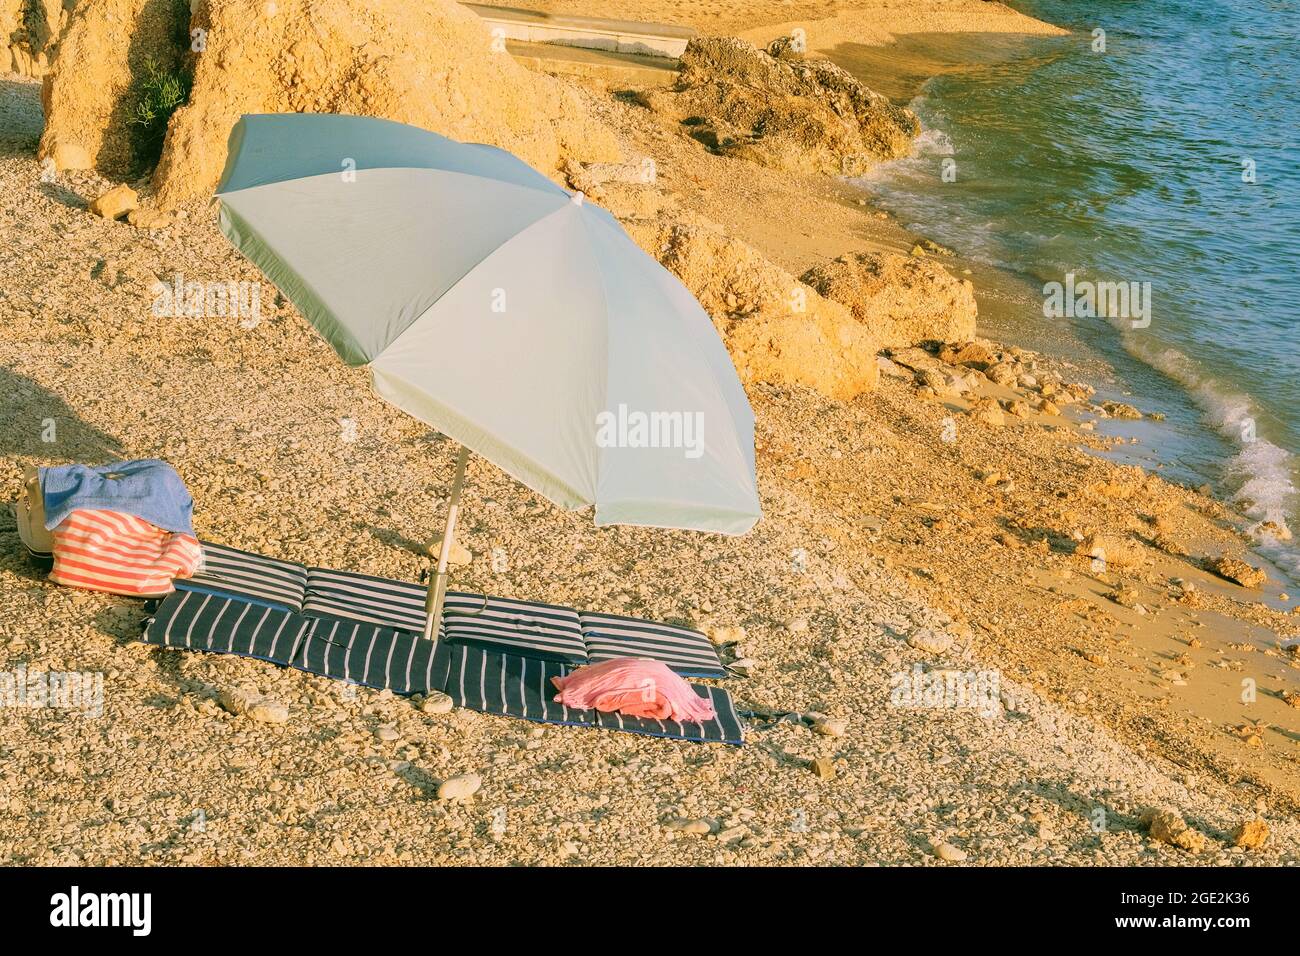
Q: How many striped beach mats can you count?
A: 2